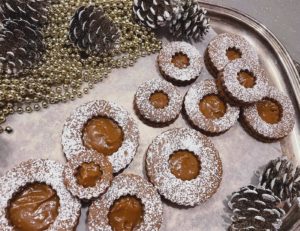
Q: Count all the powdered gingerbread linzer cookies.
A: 11